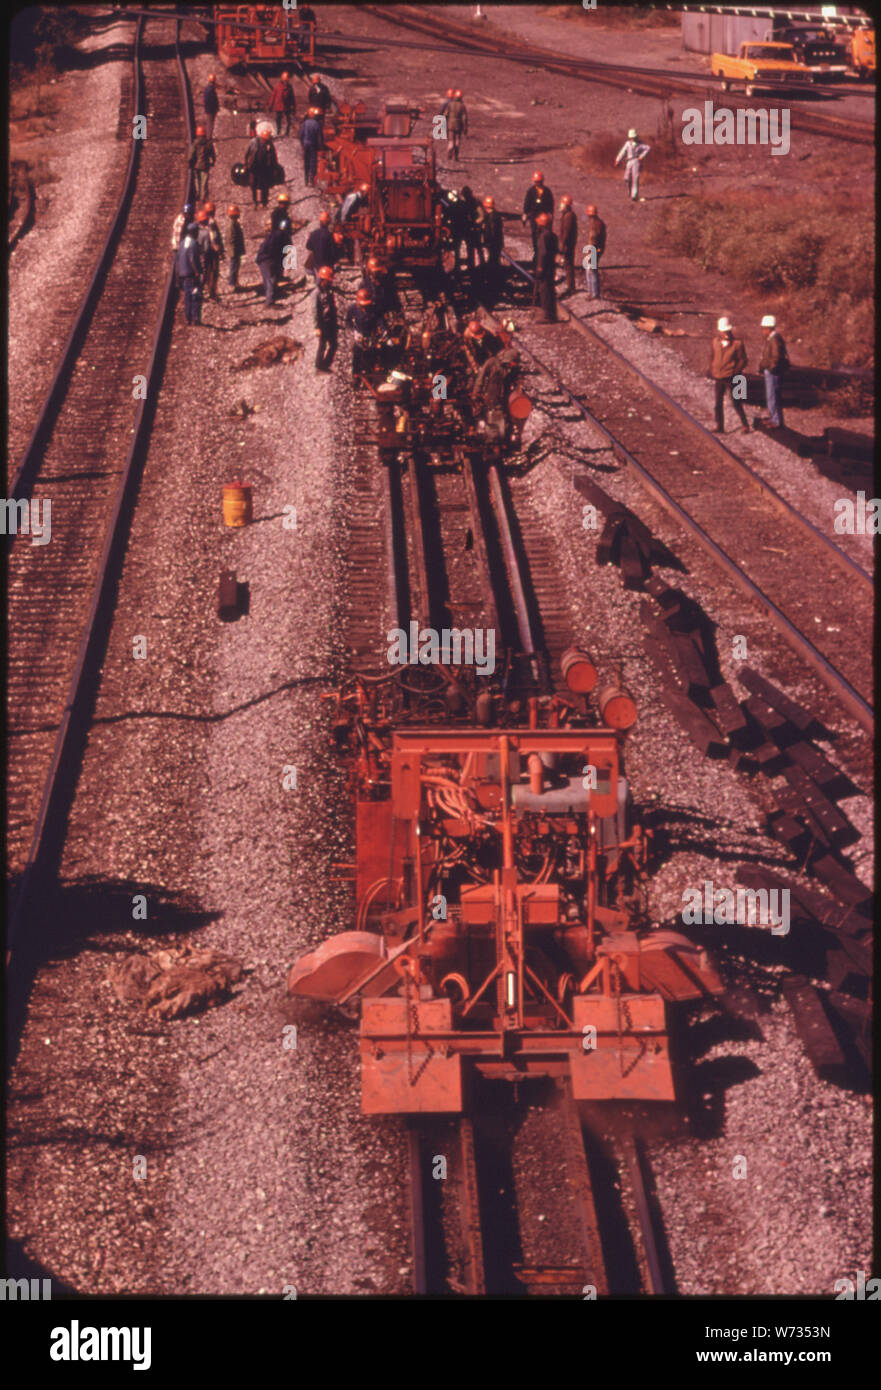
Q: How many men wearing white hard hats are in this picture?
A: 3